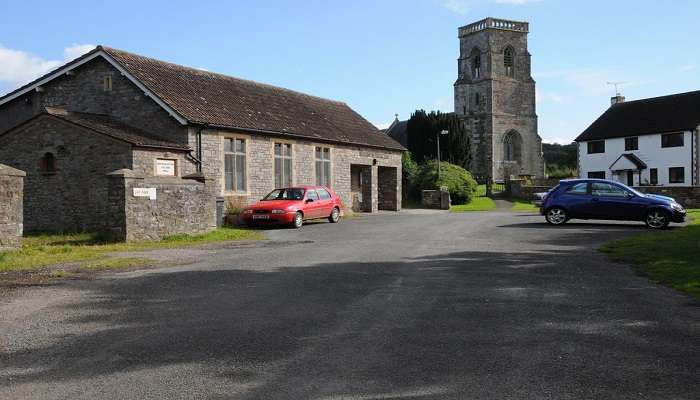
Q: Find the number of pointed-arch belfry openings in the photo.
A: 2